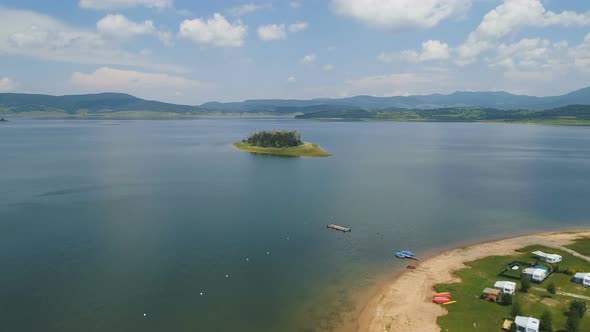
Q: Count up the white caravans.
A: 5